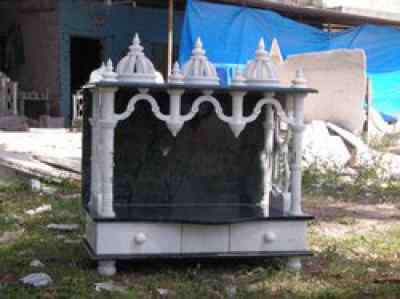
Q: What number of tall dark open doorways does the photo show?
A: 1